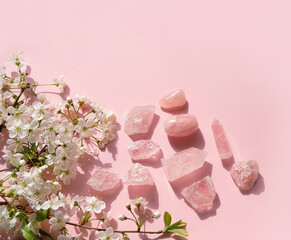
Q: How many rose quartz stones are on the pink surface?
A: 10